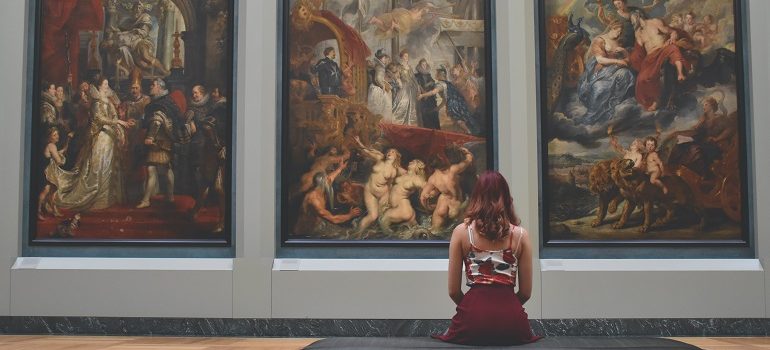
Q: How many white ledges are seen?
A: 3